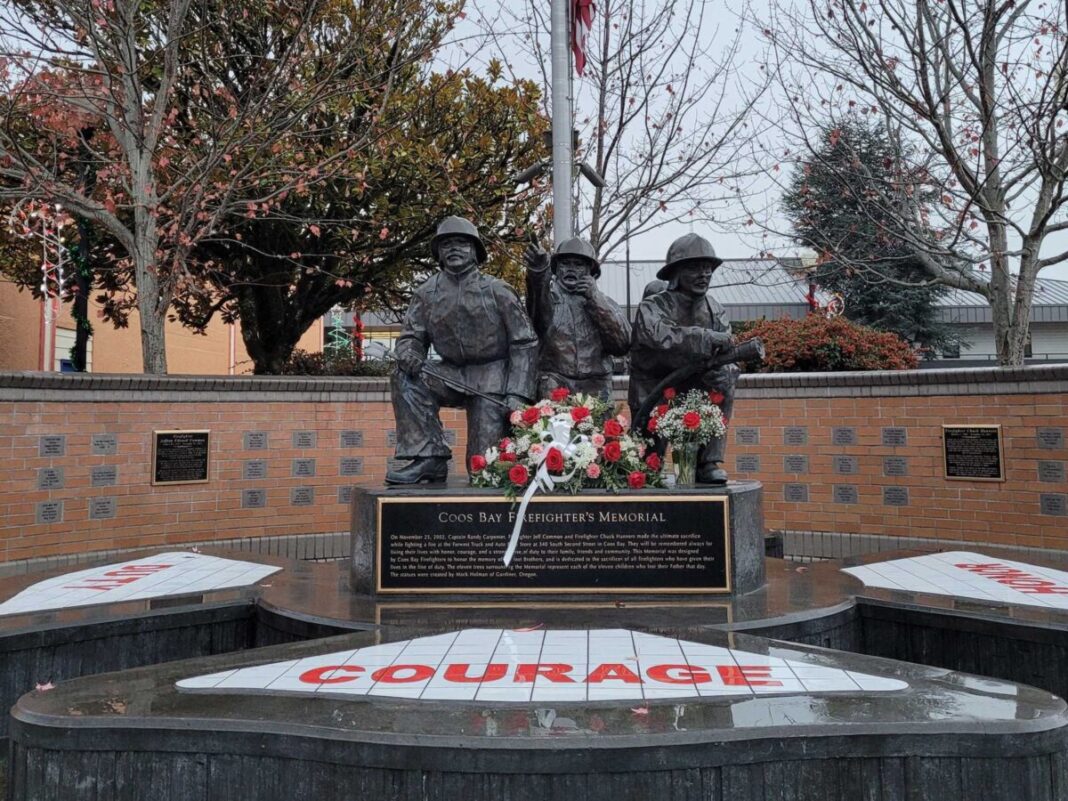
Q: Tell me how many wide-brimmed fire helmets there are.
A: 3